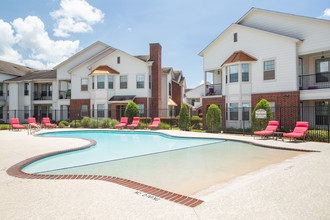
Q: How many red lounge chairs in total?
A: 8